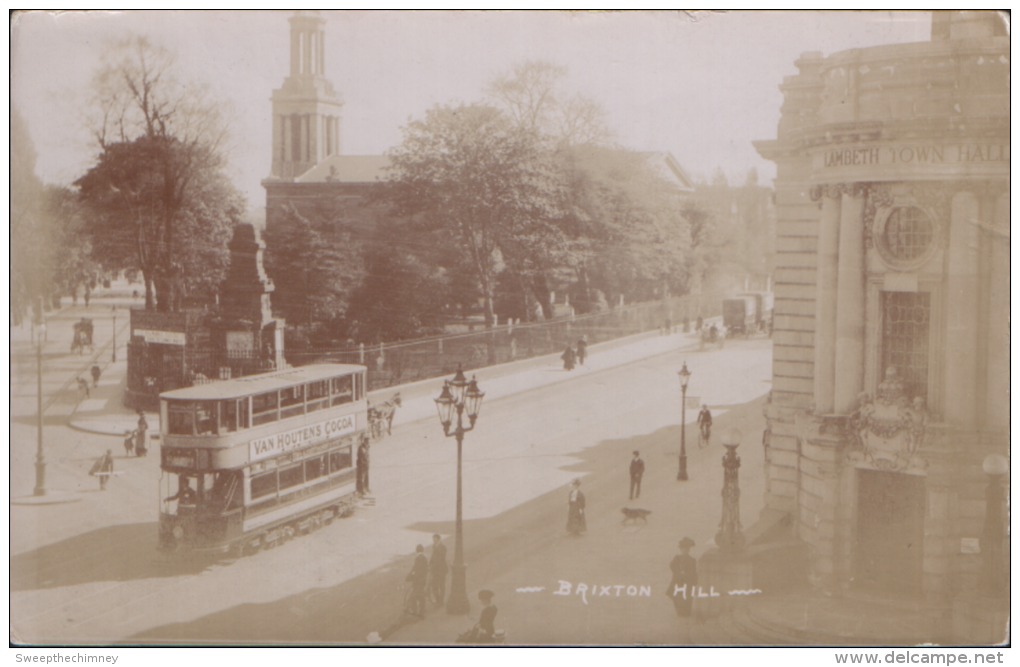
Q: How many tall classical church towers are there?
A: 1